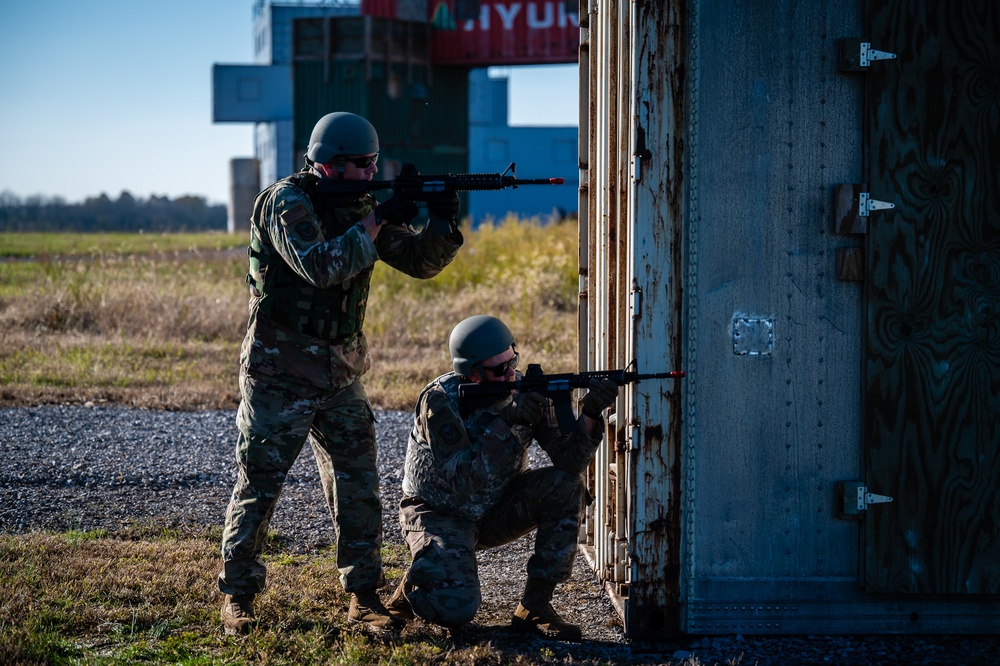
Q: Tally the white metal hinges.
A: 3